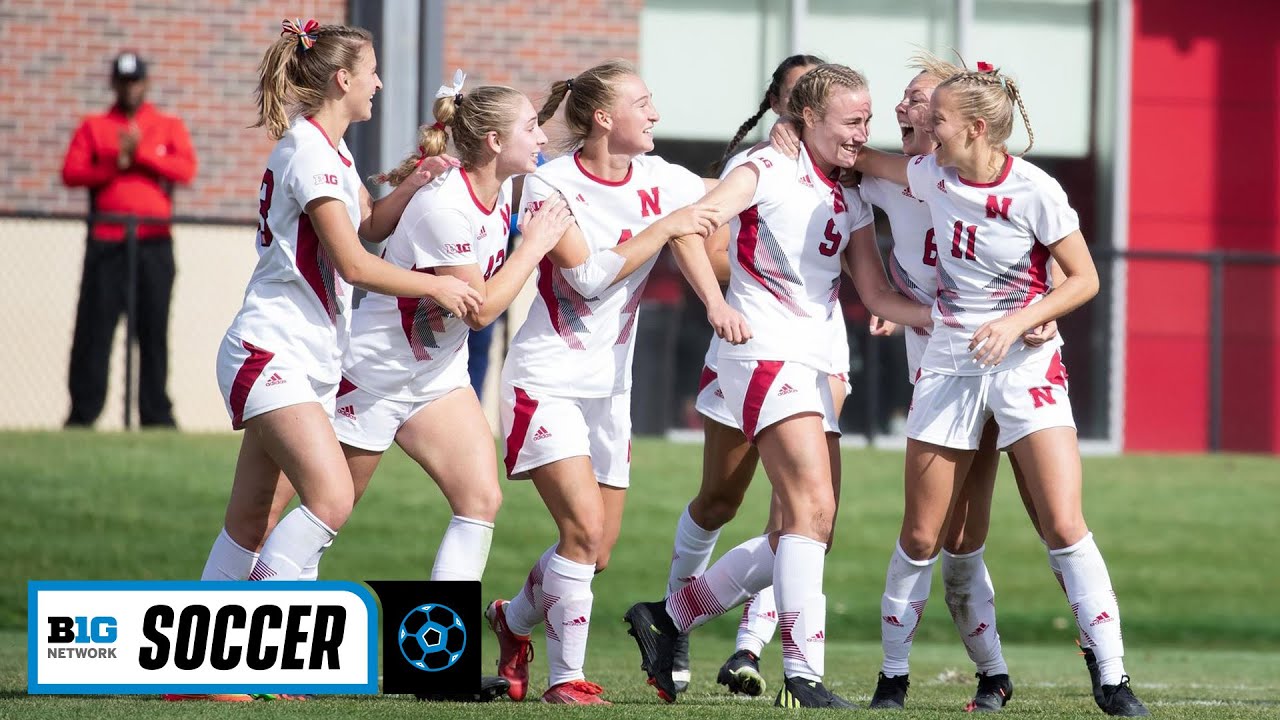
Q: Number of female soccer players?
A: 7